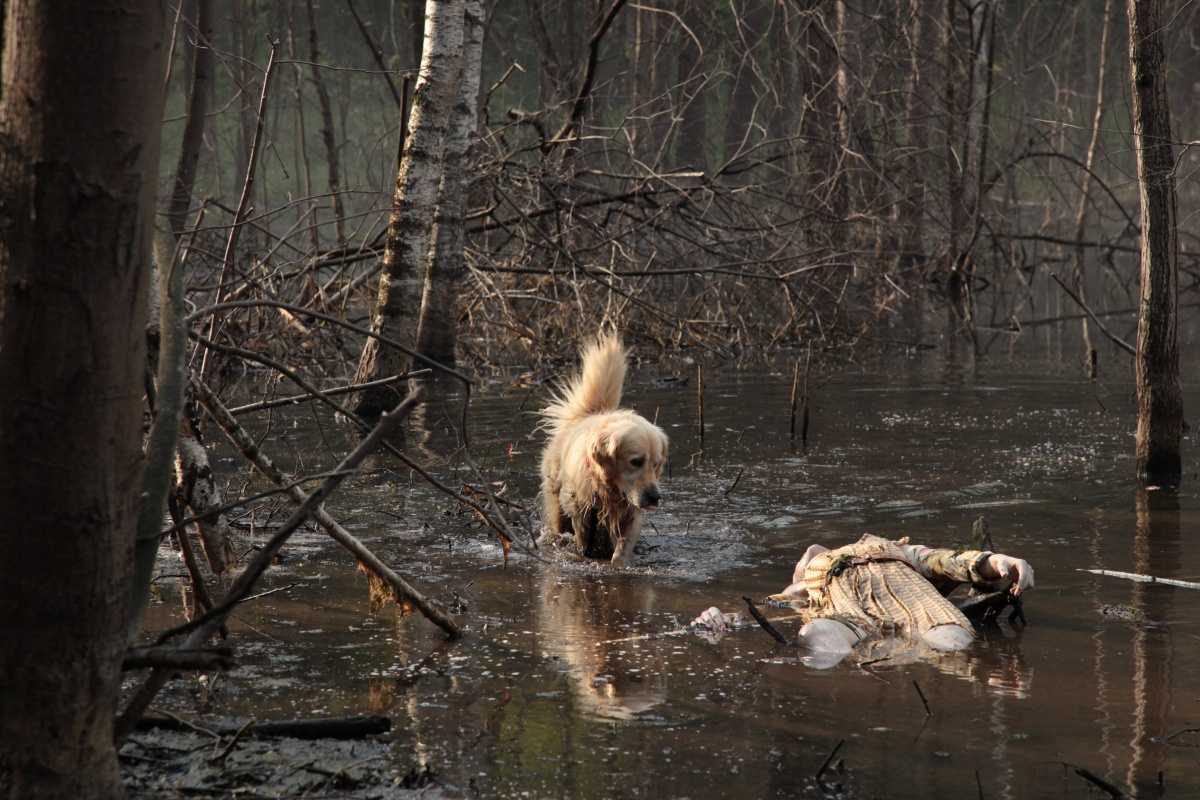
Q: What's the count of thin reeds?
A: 3